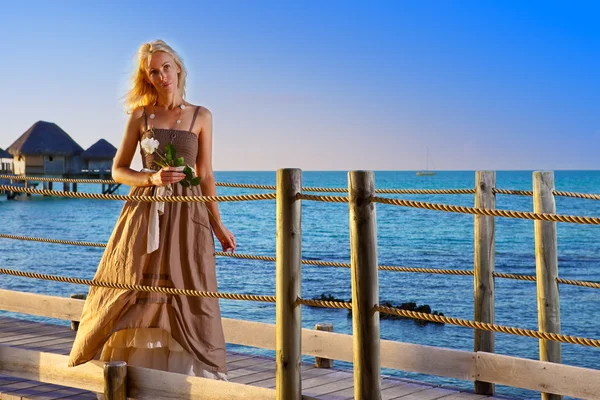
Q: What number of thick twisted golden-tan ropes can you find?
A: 4